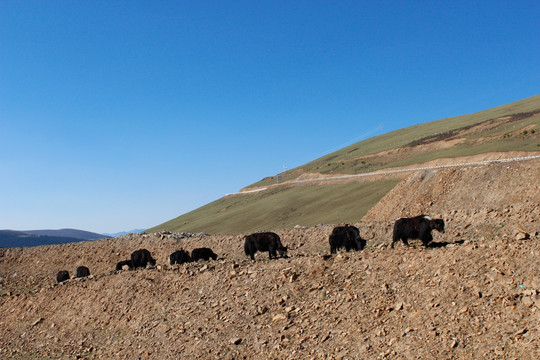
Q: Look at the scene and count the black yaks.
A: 9